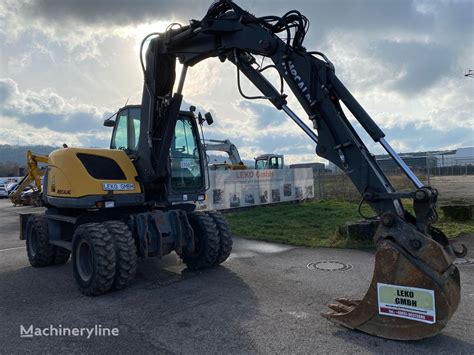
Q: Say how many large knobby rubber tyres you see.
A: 6